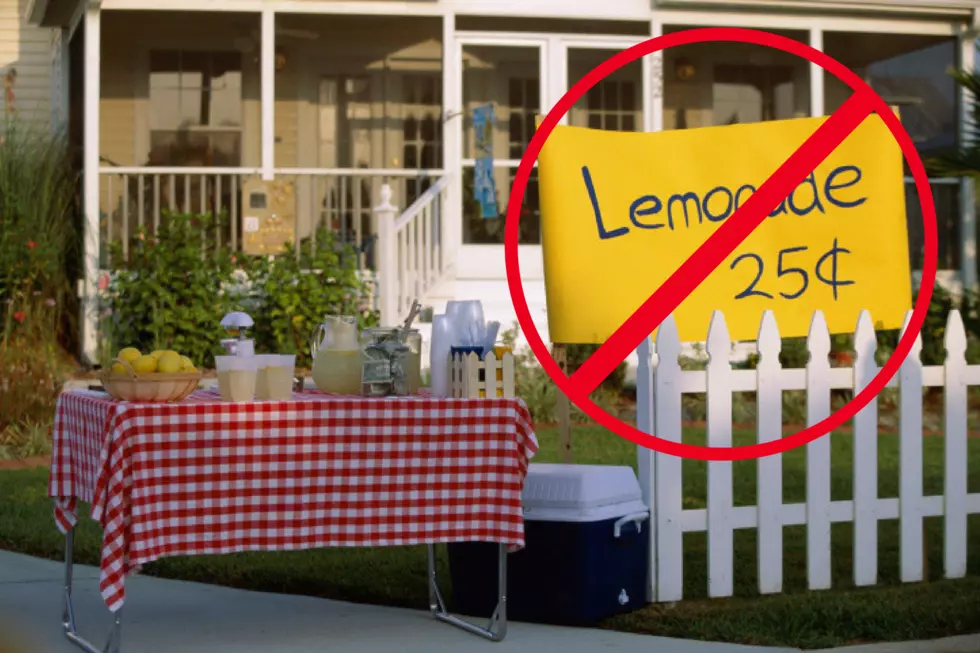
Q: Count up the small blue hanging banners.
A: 1